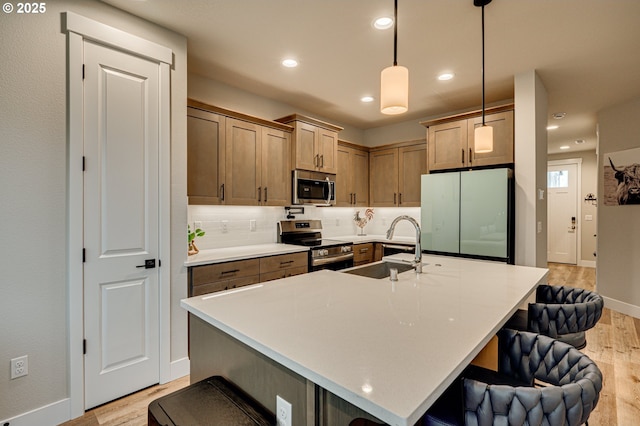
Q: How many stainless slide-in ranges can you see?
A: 1